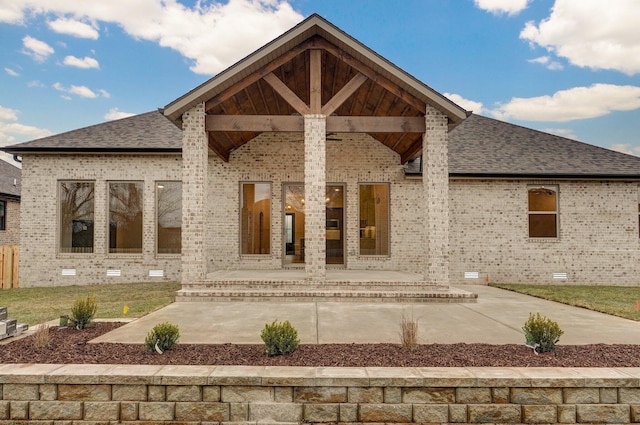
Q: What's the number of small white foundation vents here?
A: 5